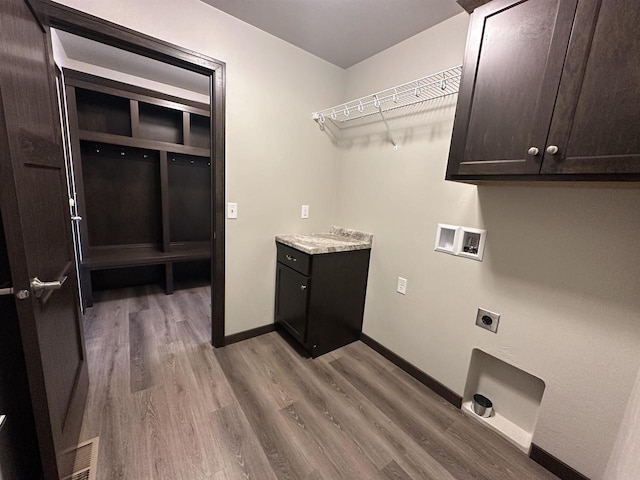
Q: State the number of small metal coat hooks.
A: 6